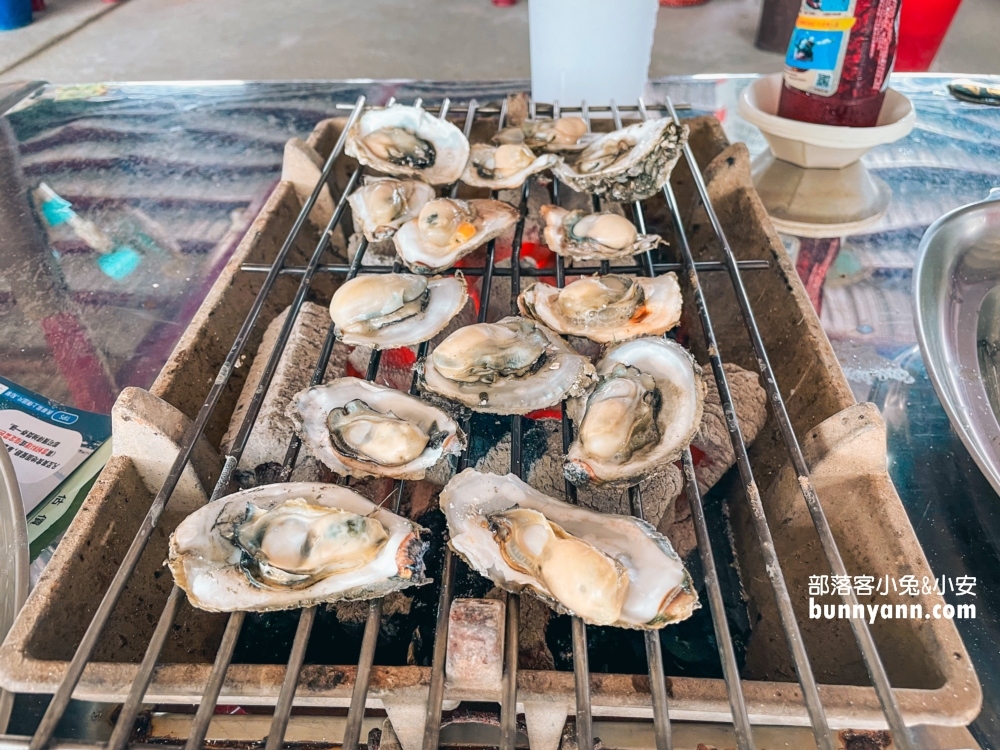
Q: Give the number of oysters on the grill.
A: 14